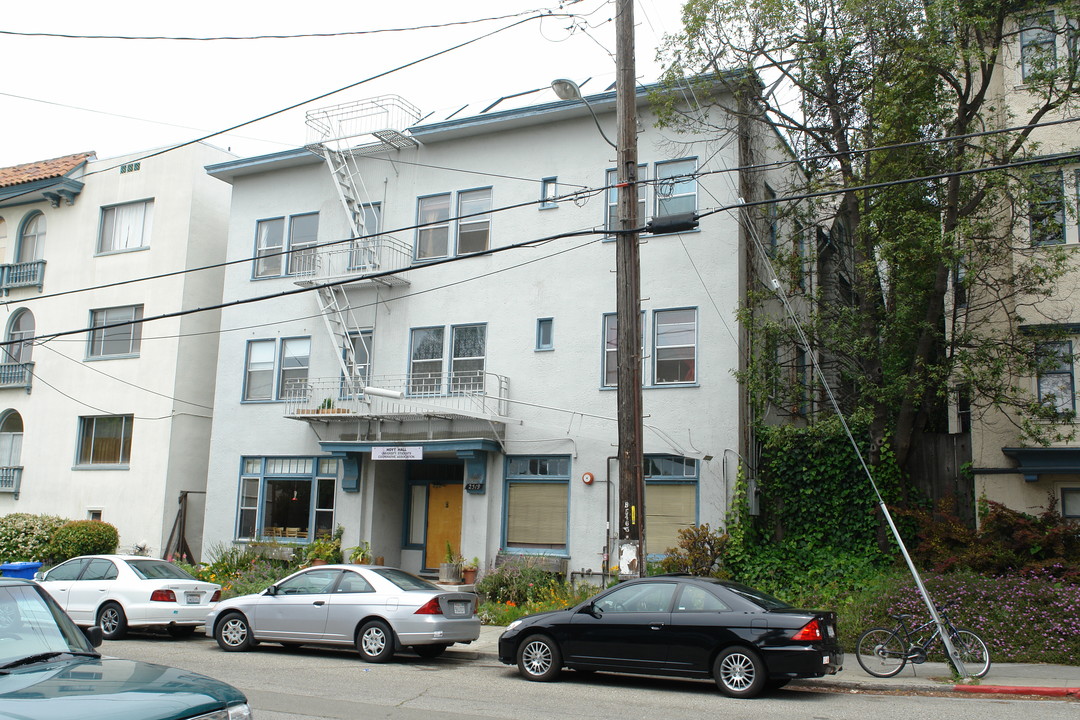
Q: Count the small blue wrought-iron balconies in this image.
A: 3